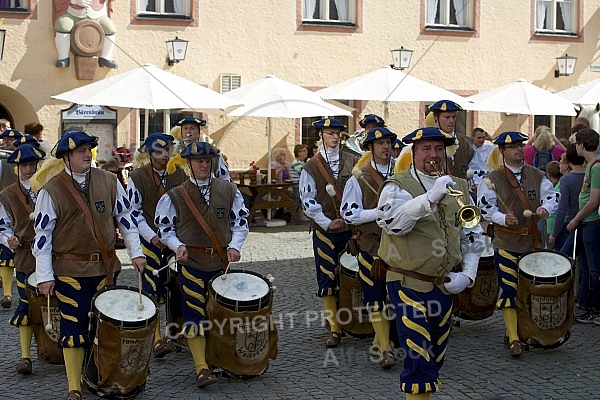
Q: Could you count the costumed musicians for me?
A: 14